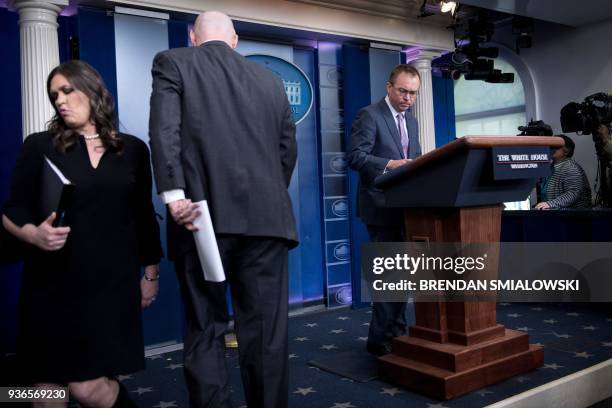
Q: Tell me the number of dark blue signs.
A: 1